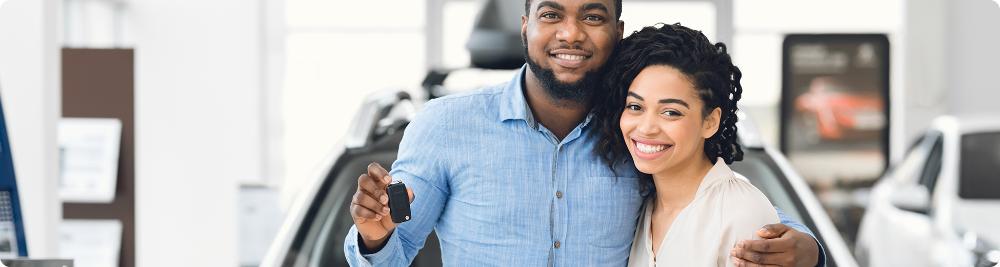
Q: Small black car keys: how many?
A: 1